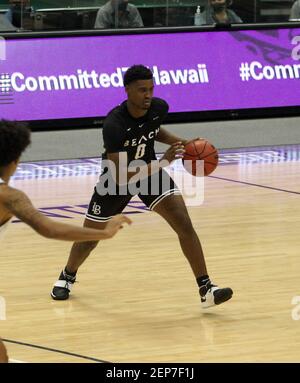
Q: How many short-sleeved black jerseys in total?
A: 1